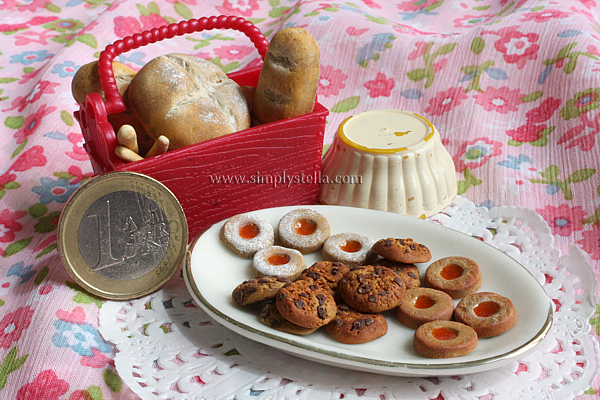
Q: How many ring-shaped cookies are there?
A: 8